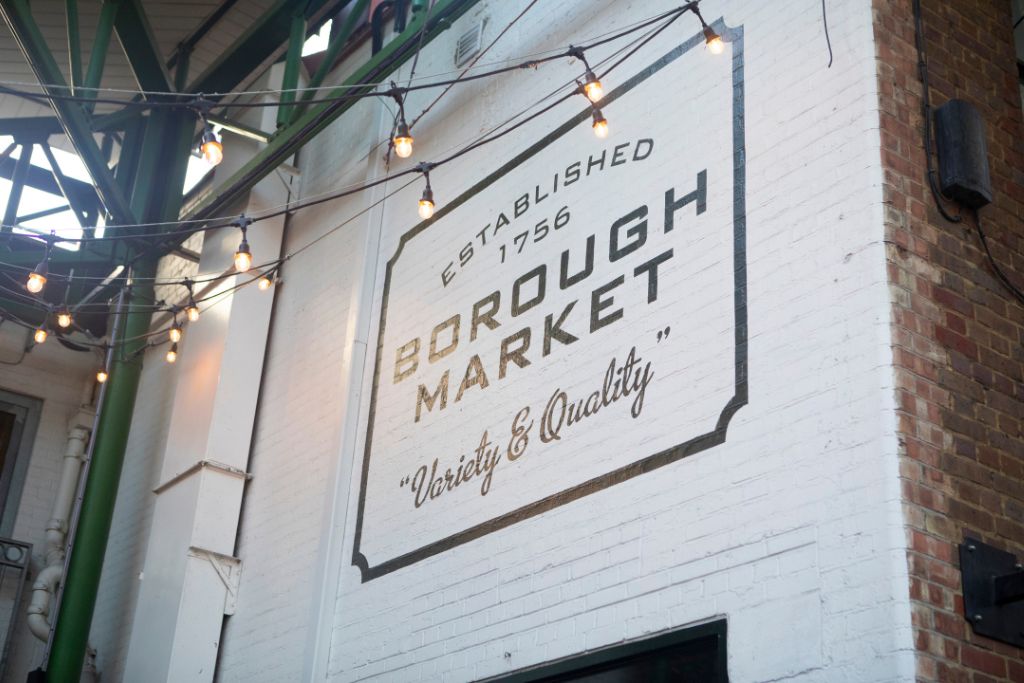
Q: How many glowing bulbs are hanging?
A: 15